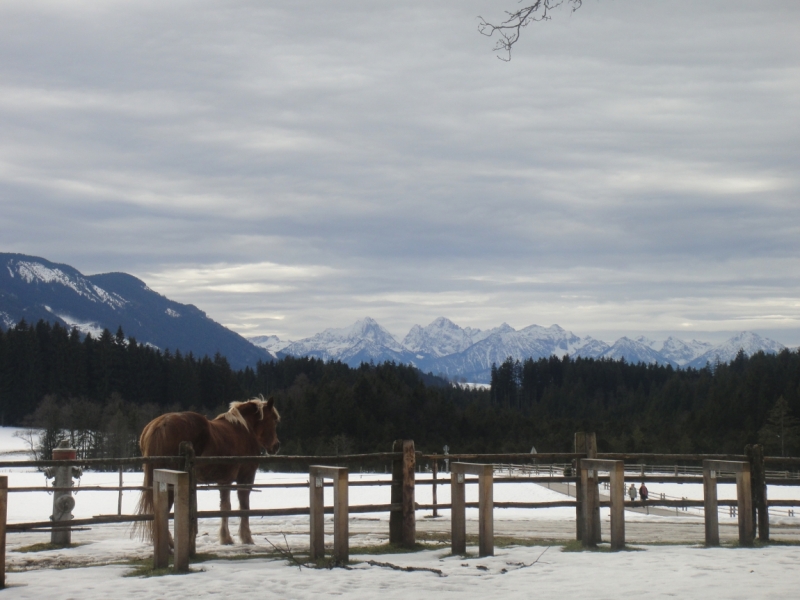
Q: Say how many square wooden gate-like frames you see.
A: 5